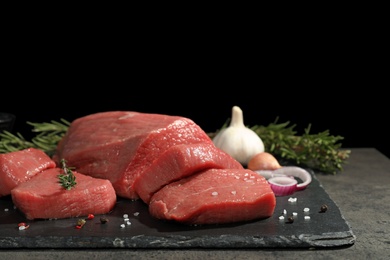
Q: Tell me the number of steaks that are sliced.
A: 4